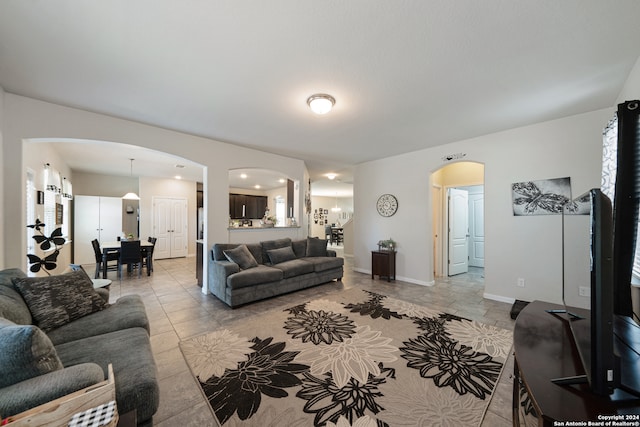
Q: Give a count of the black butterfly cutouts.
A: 3